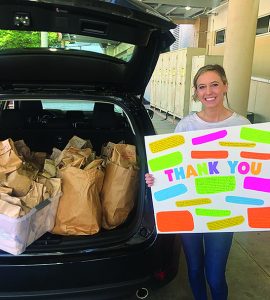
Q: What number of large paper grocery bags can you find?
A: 2